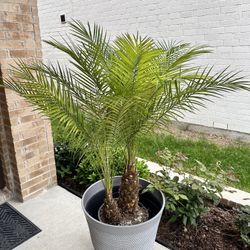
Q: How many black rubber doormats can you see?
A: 1